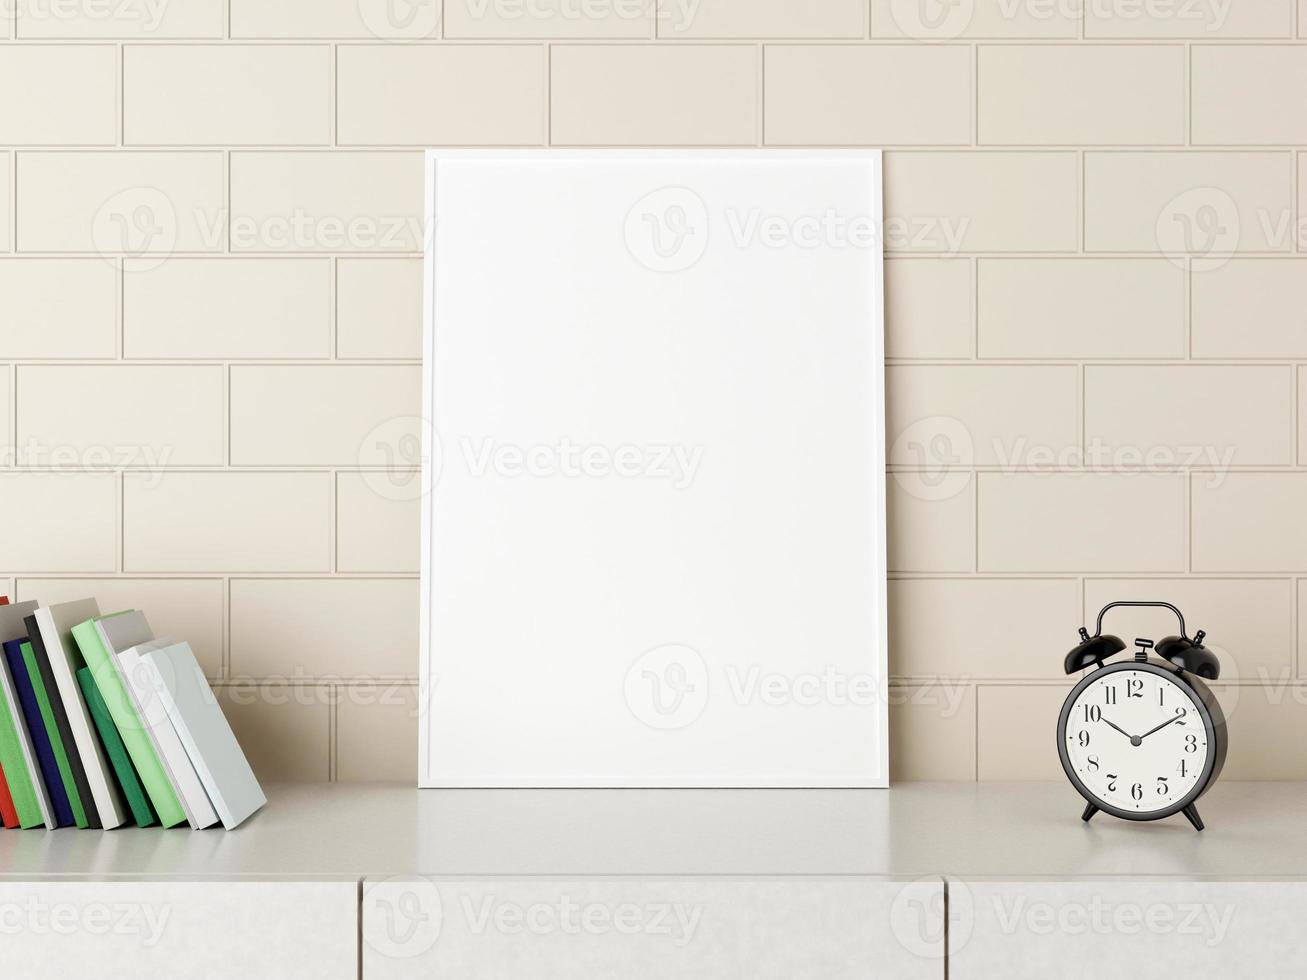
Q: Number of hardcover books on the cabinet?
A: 12